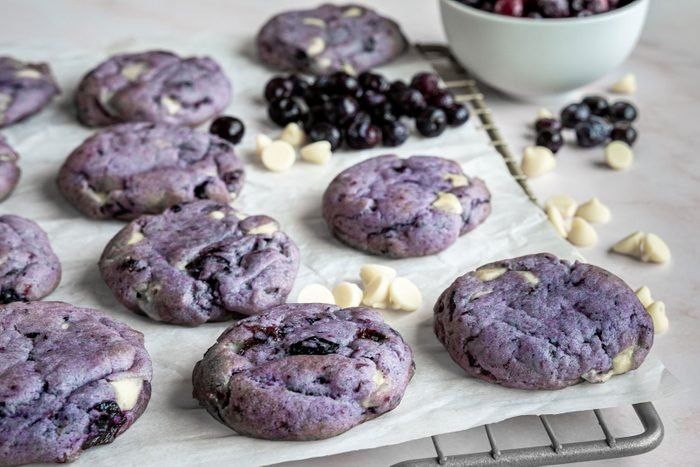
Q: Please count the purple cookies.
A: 11